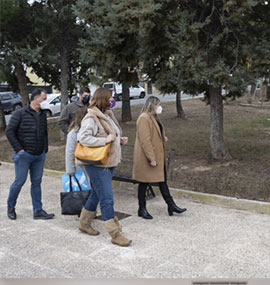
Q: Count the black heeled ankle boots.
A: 2